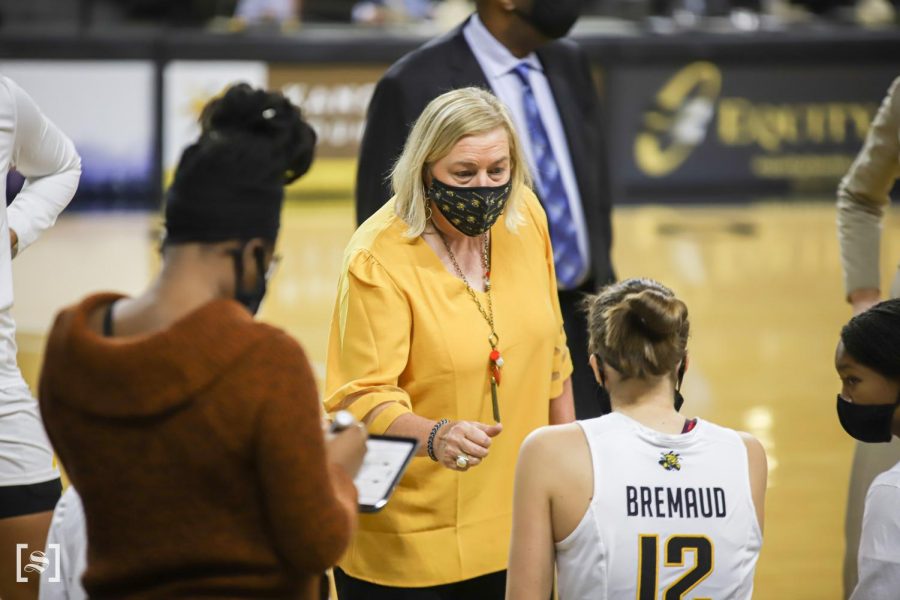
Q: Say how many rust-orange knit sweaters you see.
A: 1